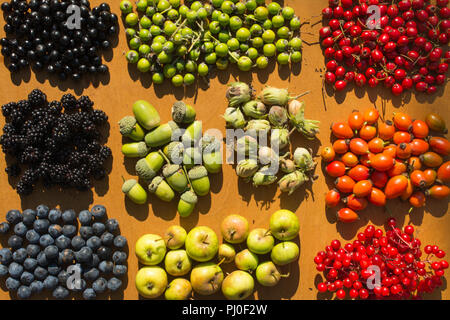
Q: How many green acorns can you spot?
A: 15